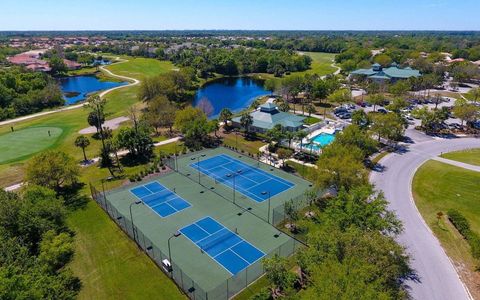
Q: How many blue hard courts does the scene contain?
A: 3